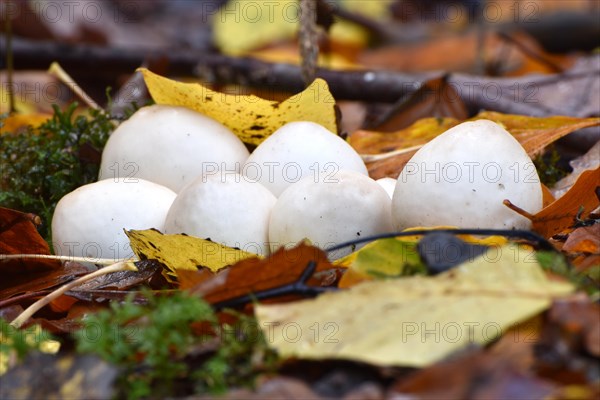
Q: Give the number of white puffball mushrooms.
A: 7